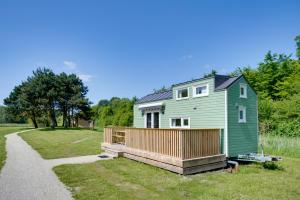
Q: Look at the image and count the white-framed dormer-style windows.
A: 2